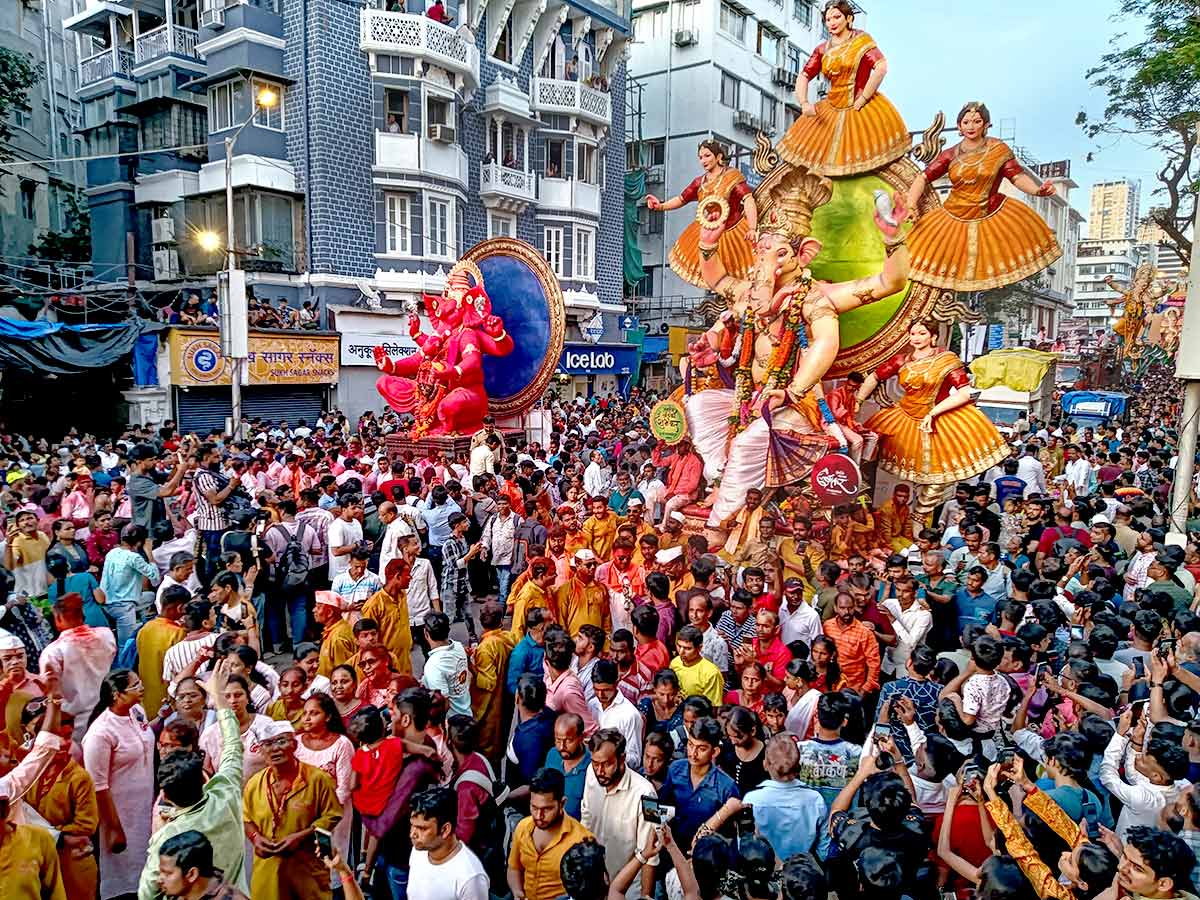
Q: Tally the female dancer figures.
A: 4